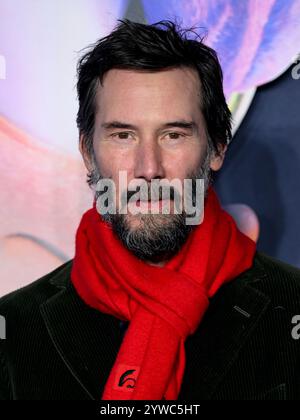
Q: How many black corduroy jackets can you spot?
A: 1